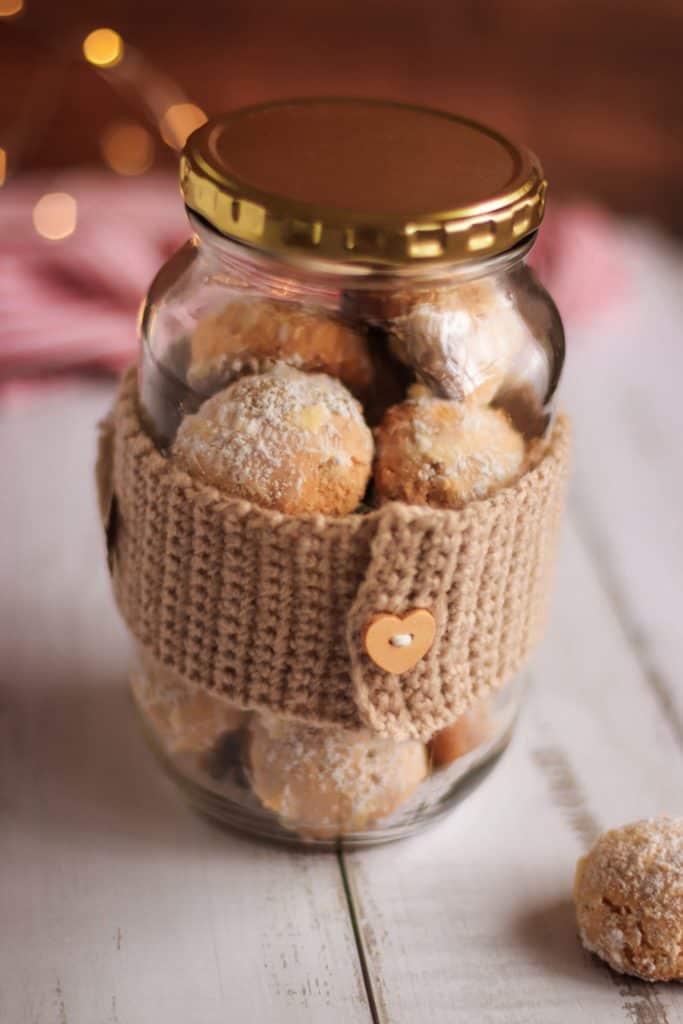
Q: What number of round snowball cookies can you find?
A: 8